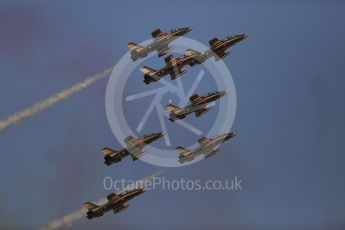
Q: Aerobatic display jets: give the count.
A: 7